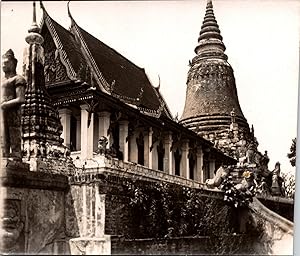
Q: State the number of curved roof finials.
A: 3